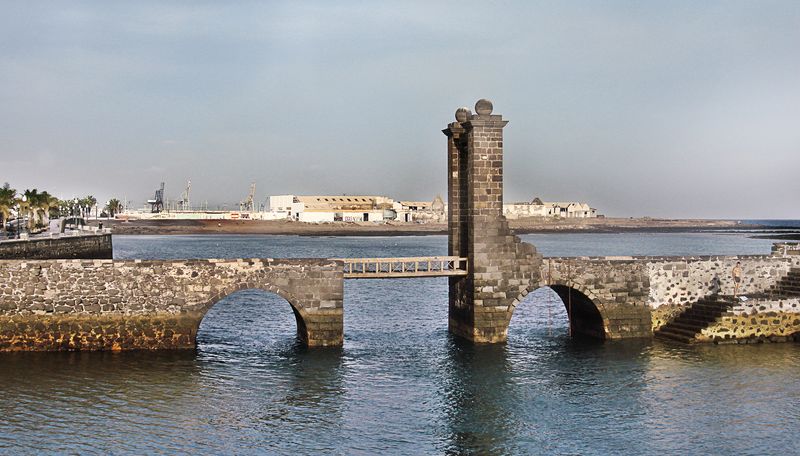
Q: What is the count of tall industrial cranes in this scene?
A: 3